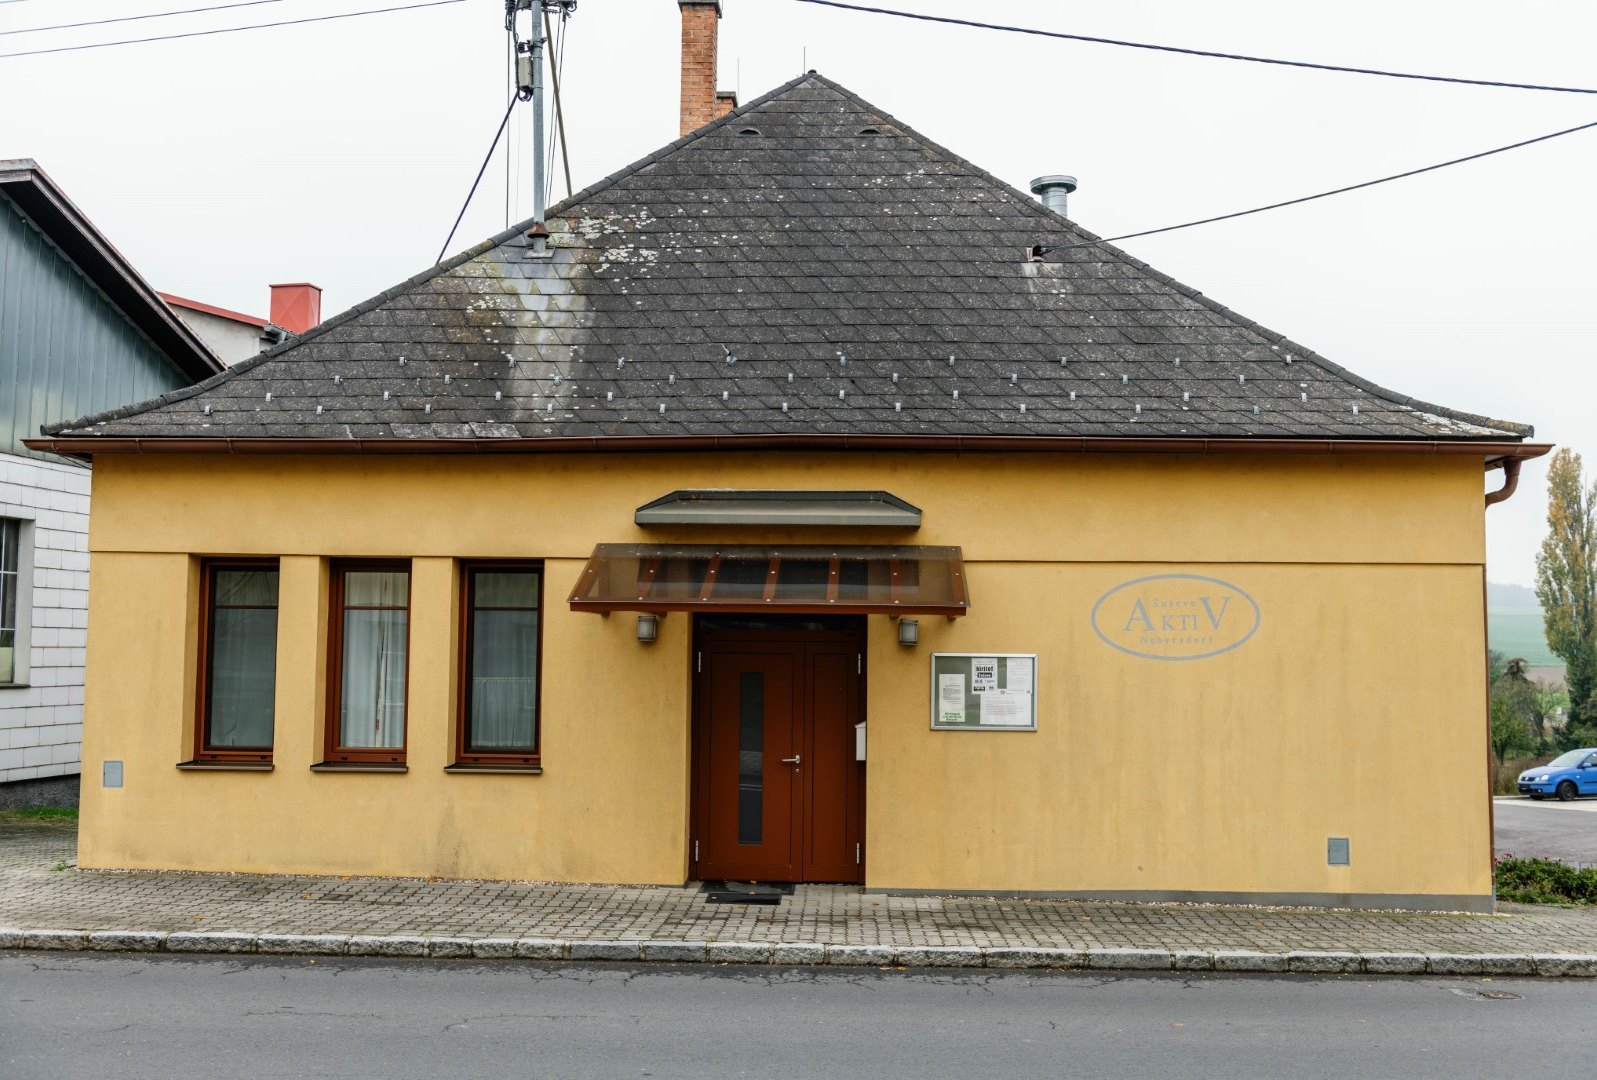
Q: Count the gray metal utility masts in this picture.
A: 1